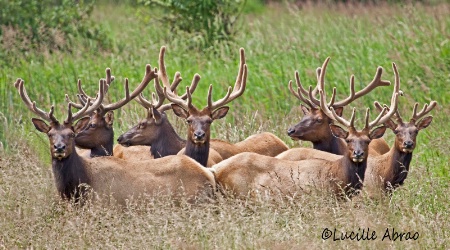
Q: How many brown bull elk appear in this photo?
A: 7